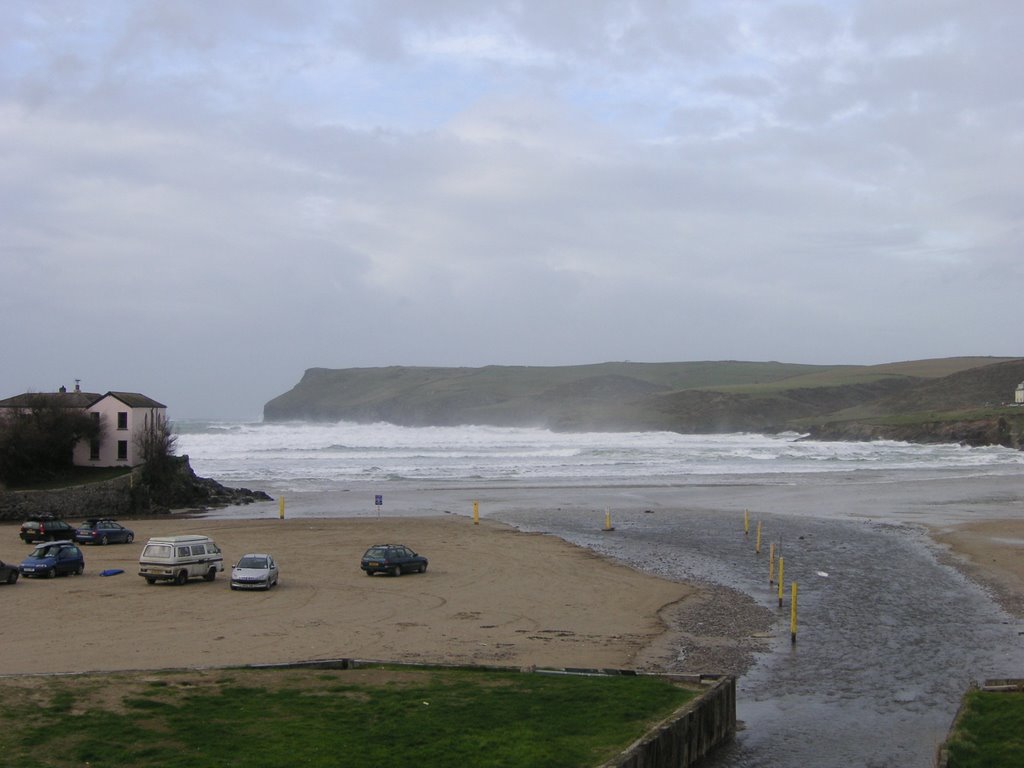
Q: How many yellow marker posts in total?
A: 8